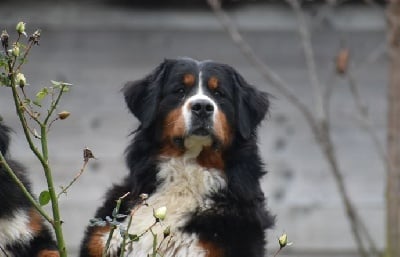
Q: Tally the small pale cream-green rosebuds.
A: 5